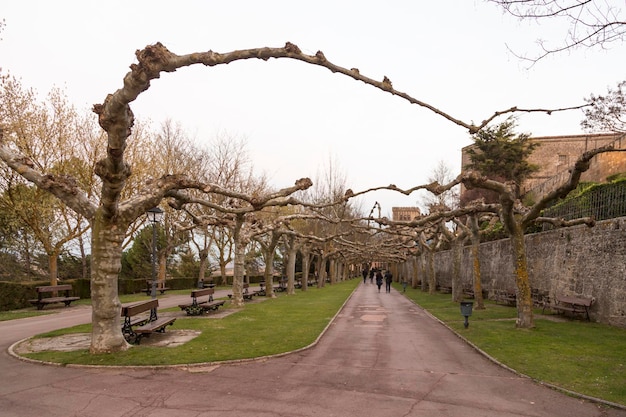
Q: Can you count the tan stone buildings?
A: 2